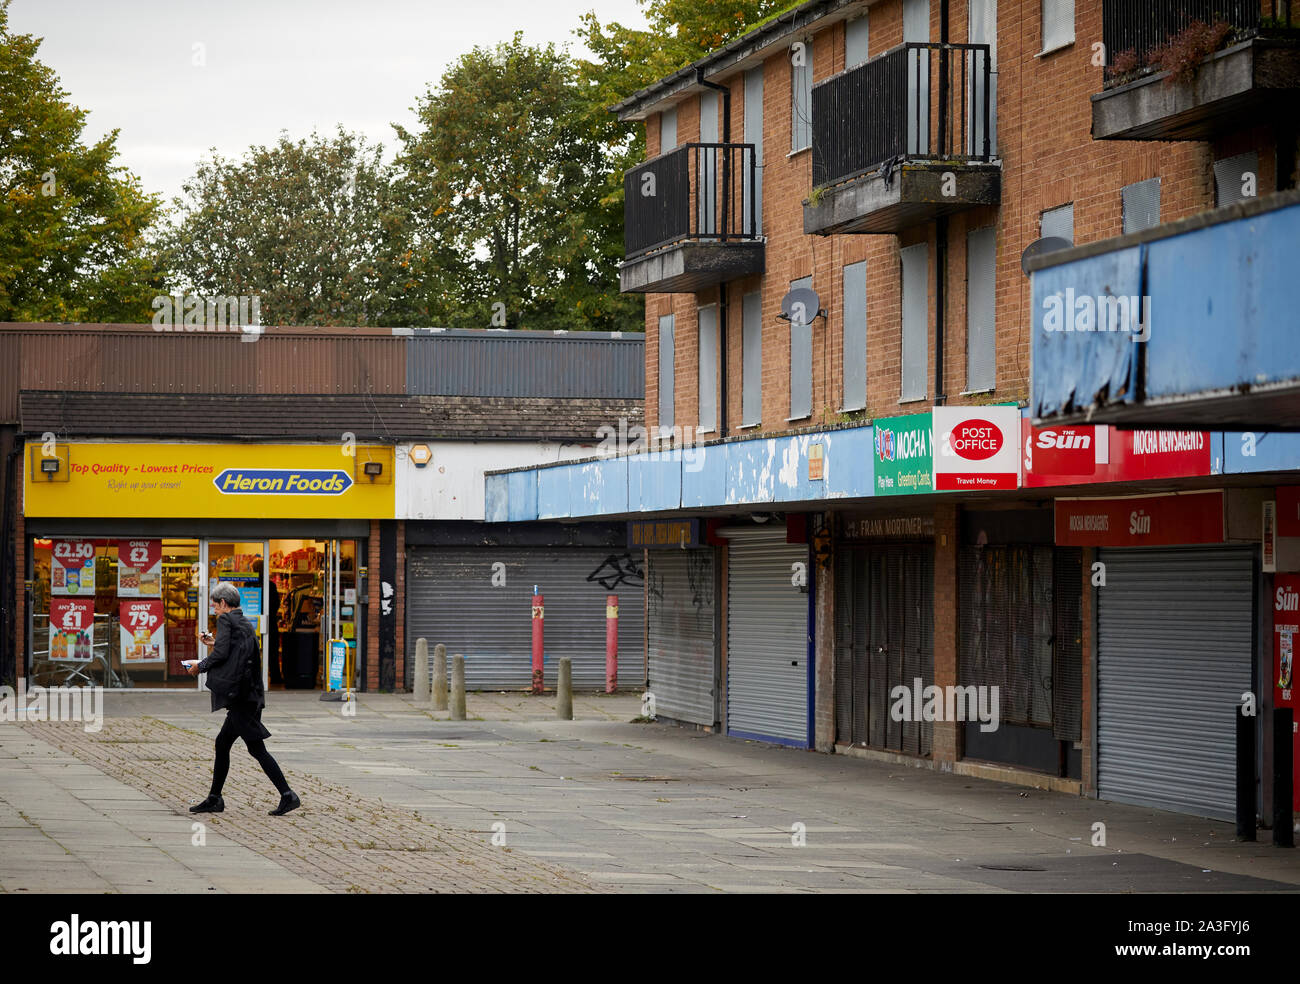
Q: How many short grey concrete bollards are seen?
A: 4